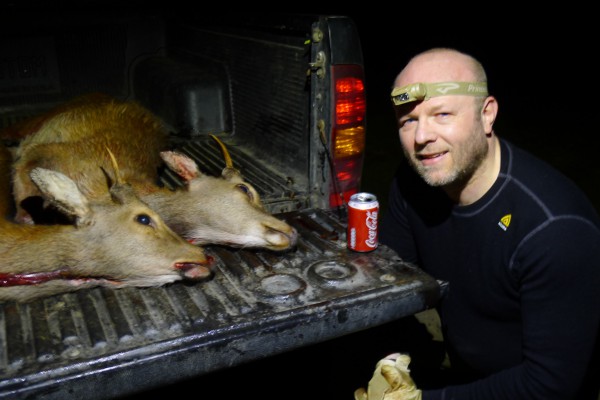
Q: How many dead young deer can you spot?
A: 2